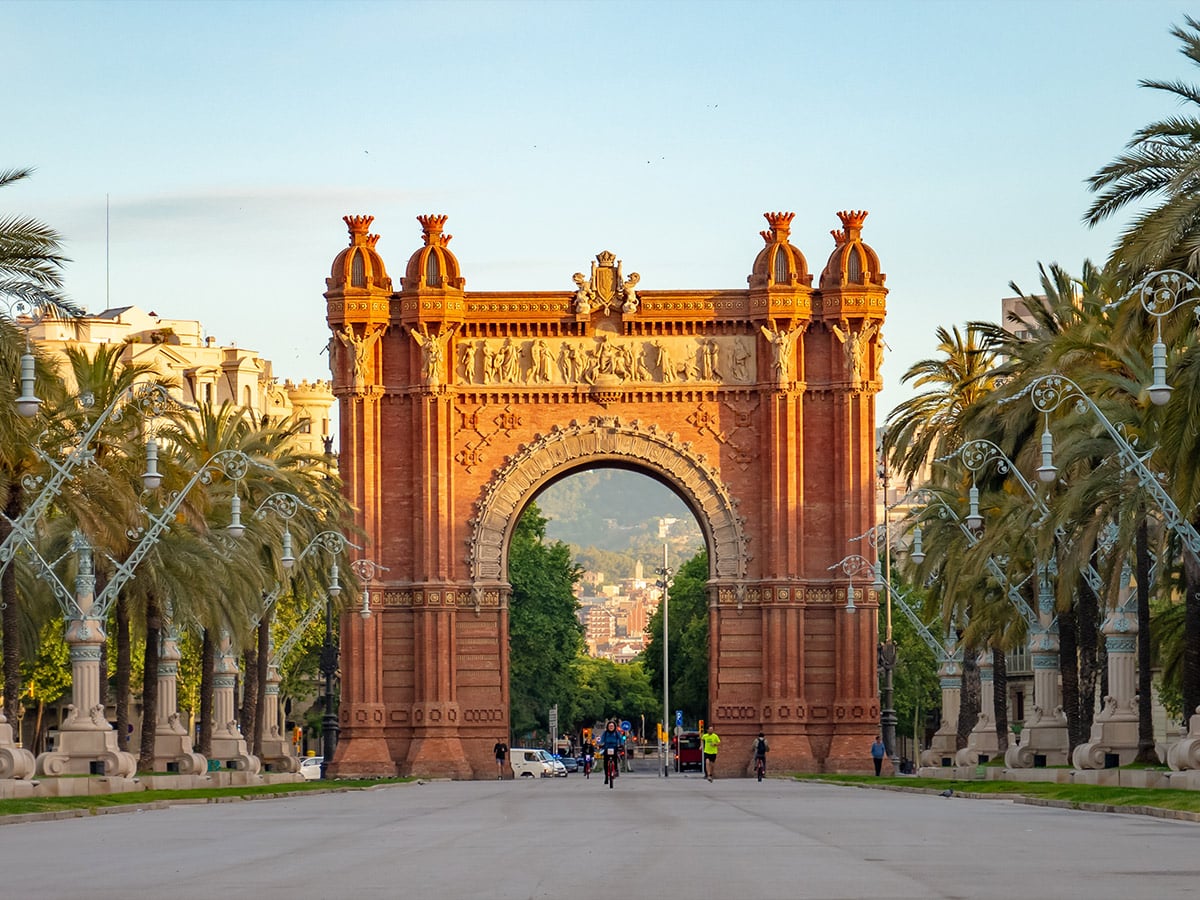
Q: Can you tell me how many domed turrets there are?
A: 4